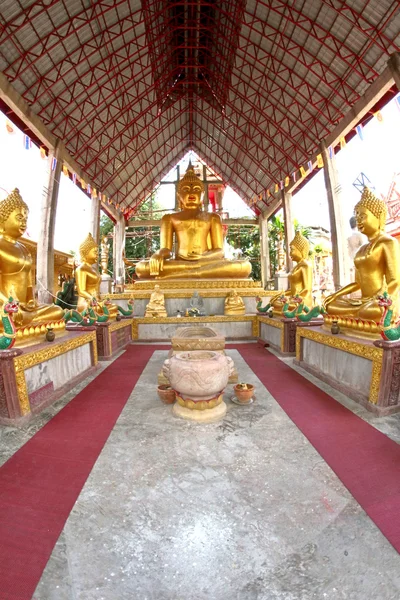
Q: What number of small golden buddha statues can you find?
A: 2